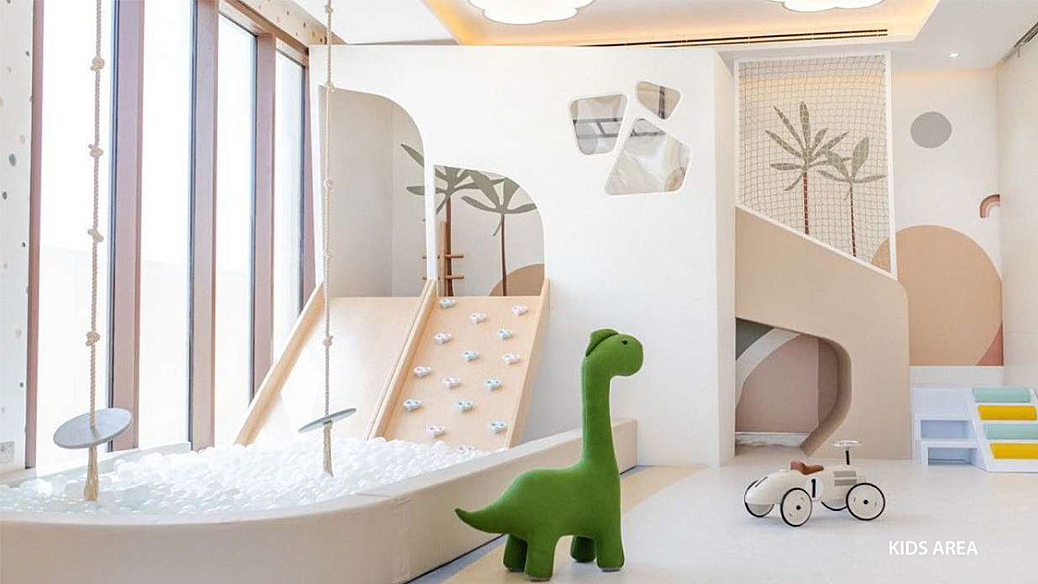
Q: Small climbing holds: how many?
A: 15